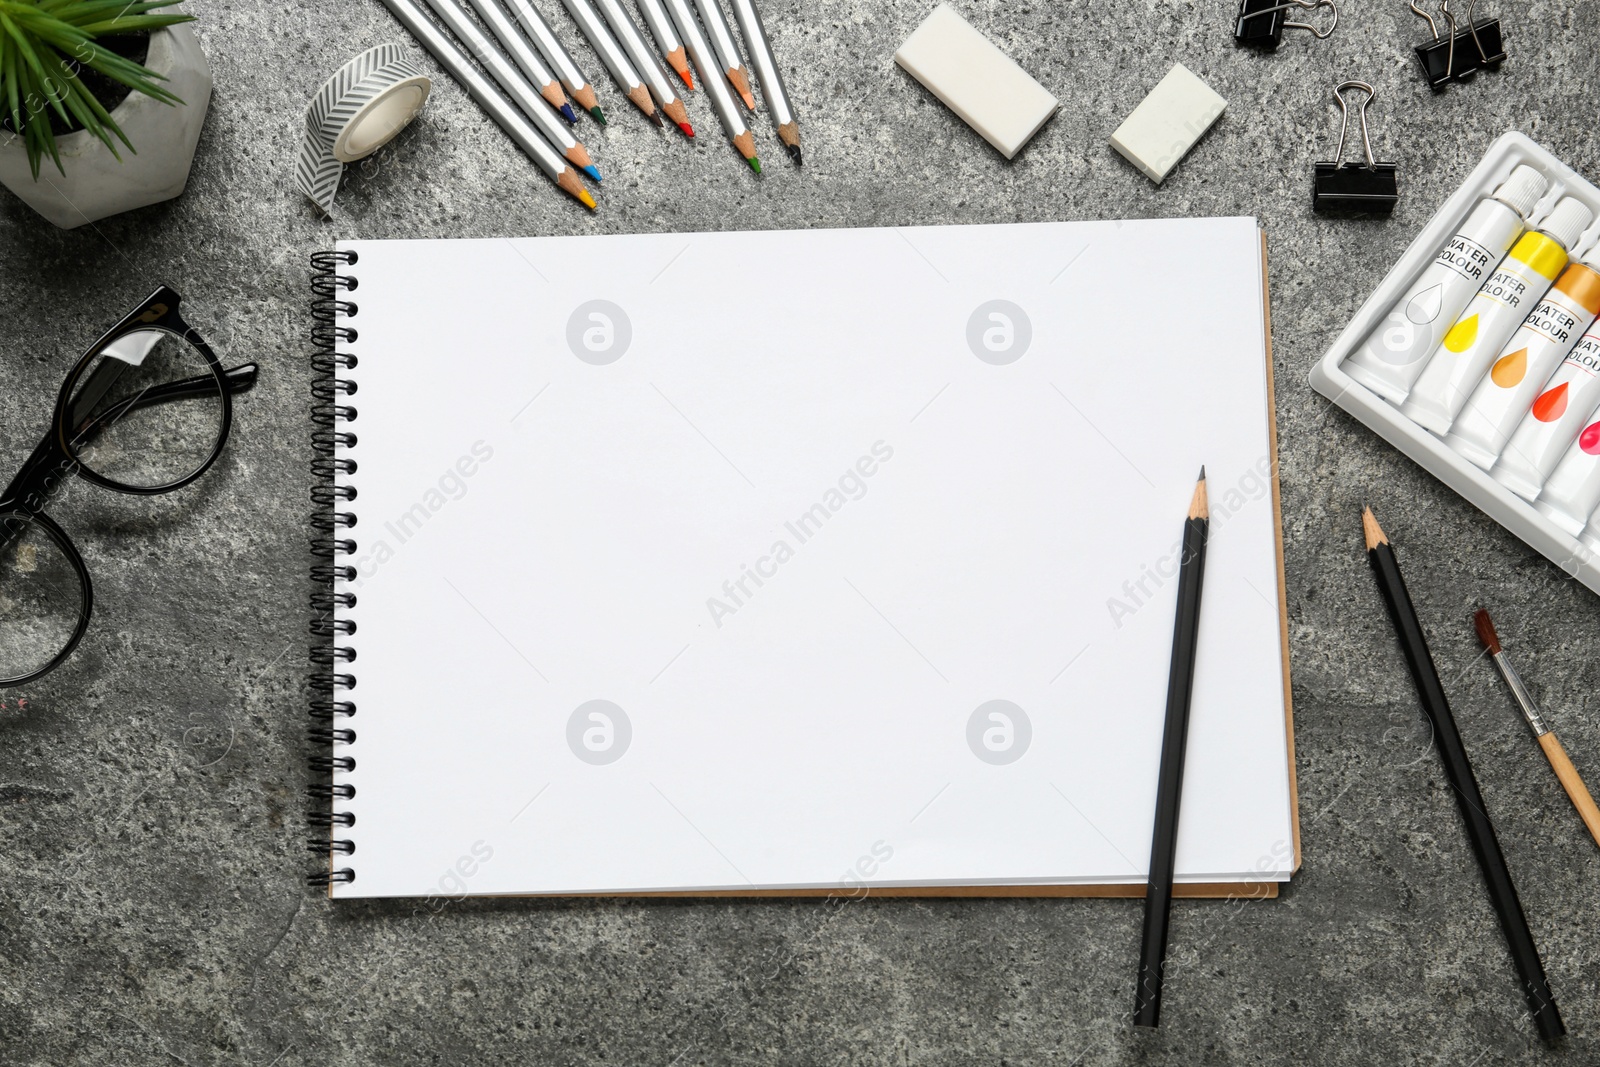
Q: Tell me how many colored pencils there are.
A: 10